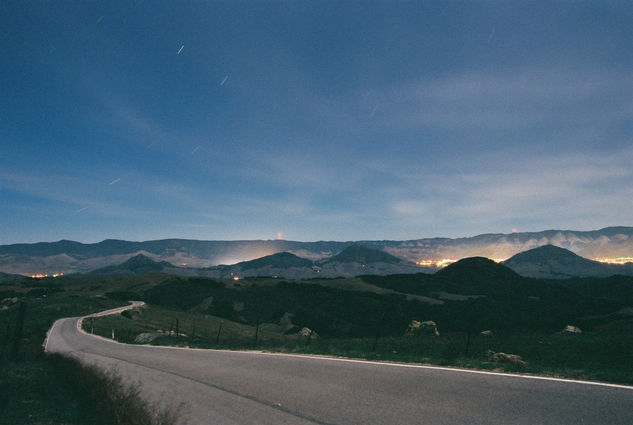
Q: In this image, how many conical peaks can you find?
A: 5